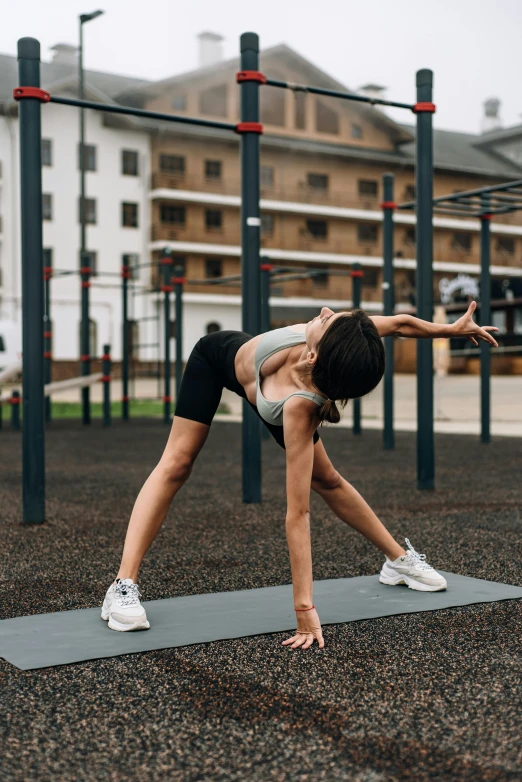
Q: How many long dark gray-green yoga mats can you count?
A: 1